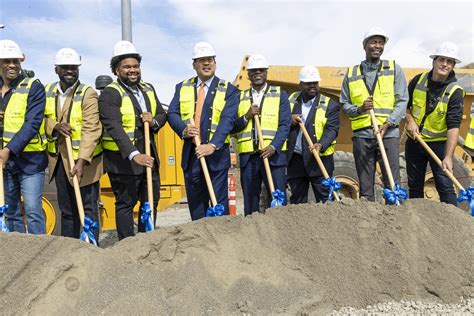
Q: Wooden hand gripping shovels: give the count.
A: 8